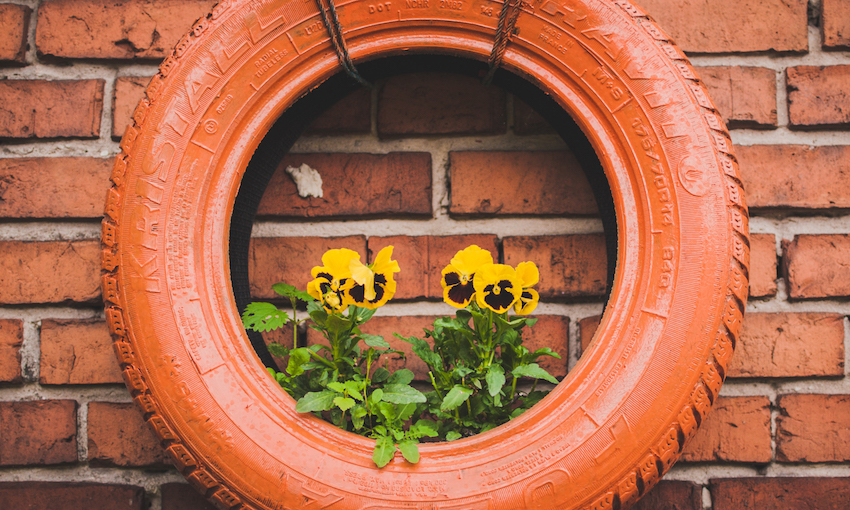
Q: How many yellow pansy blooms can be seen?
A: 5